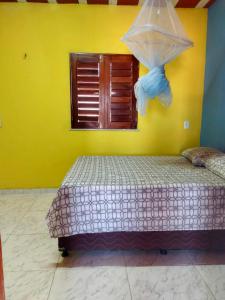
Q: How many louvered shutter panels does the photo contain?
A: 2